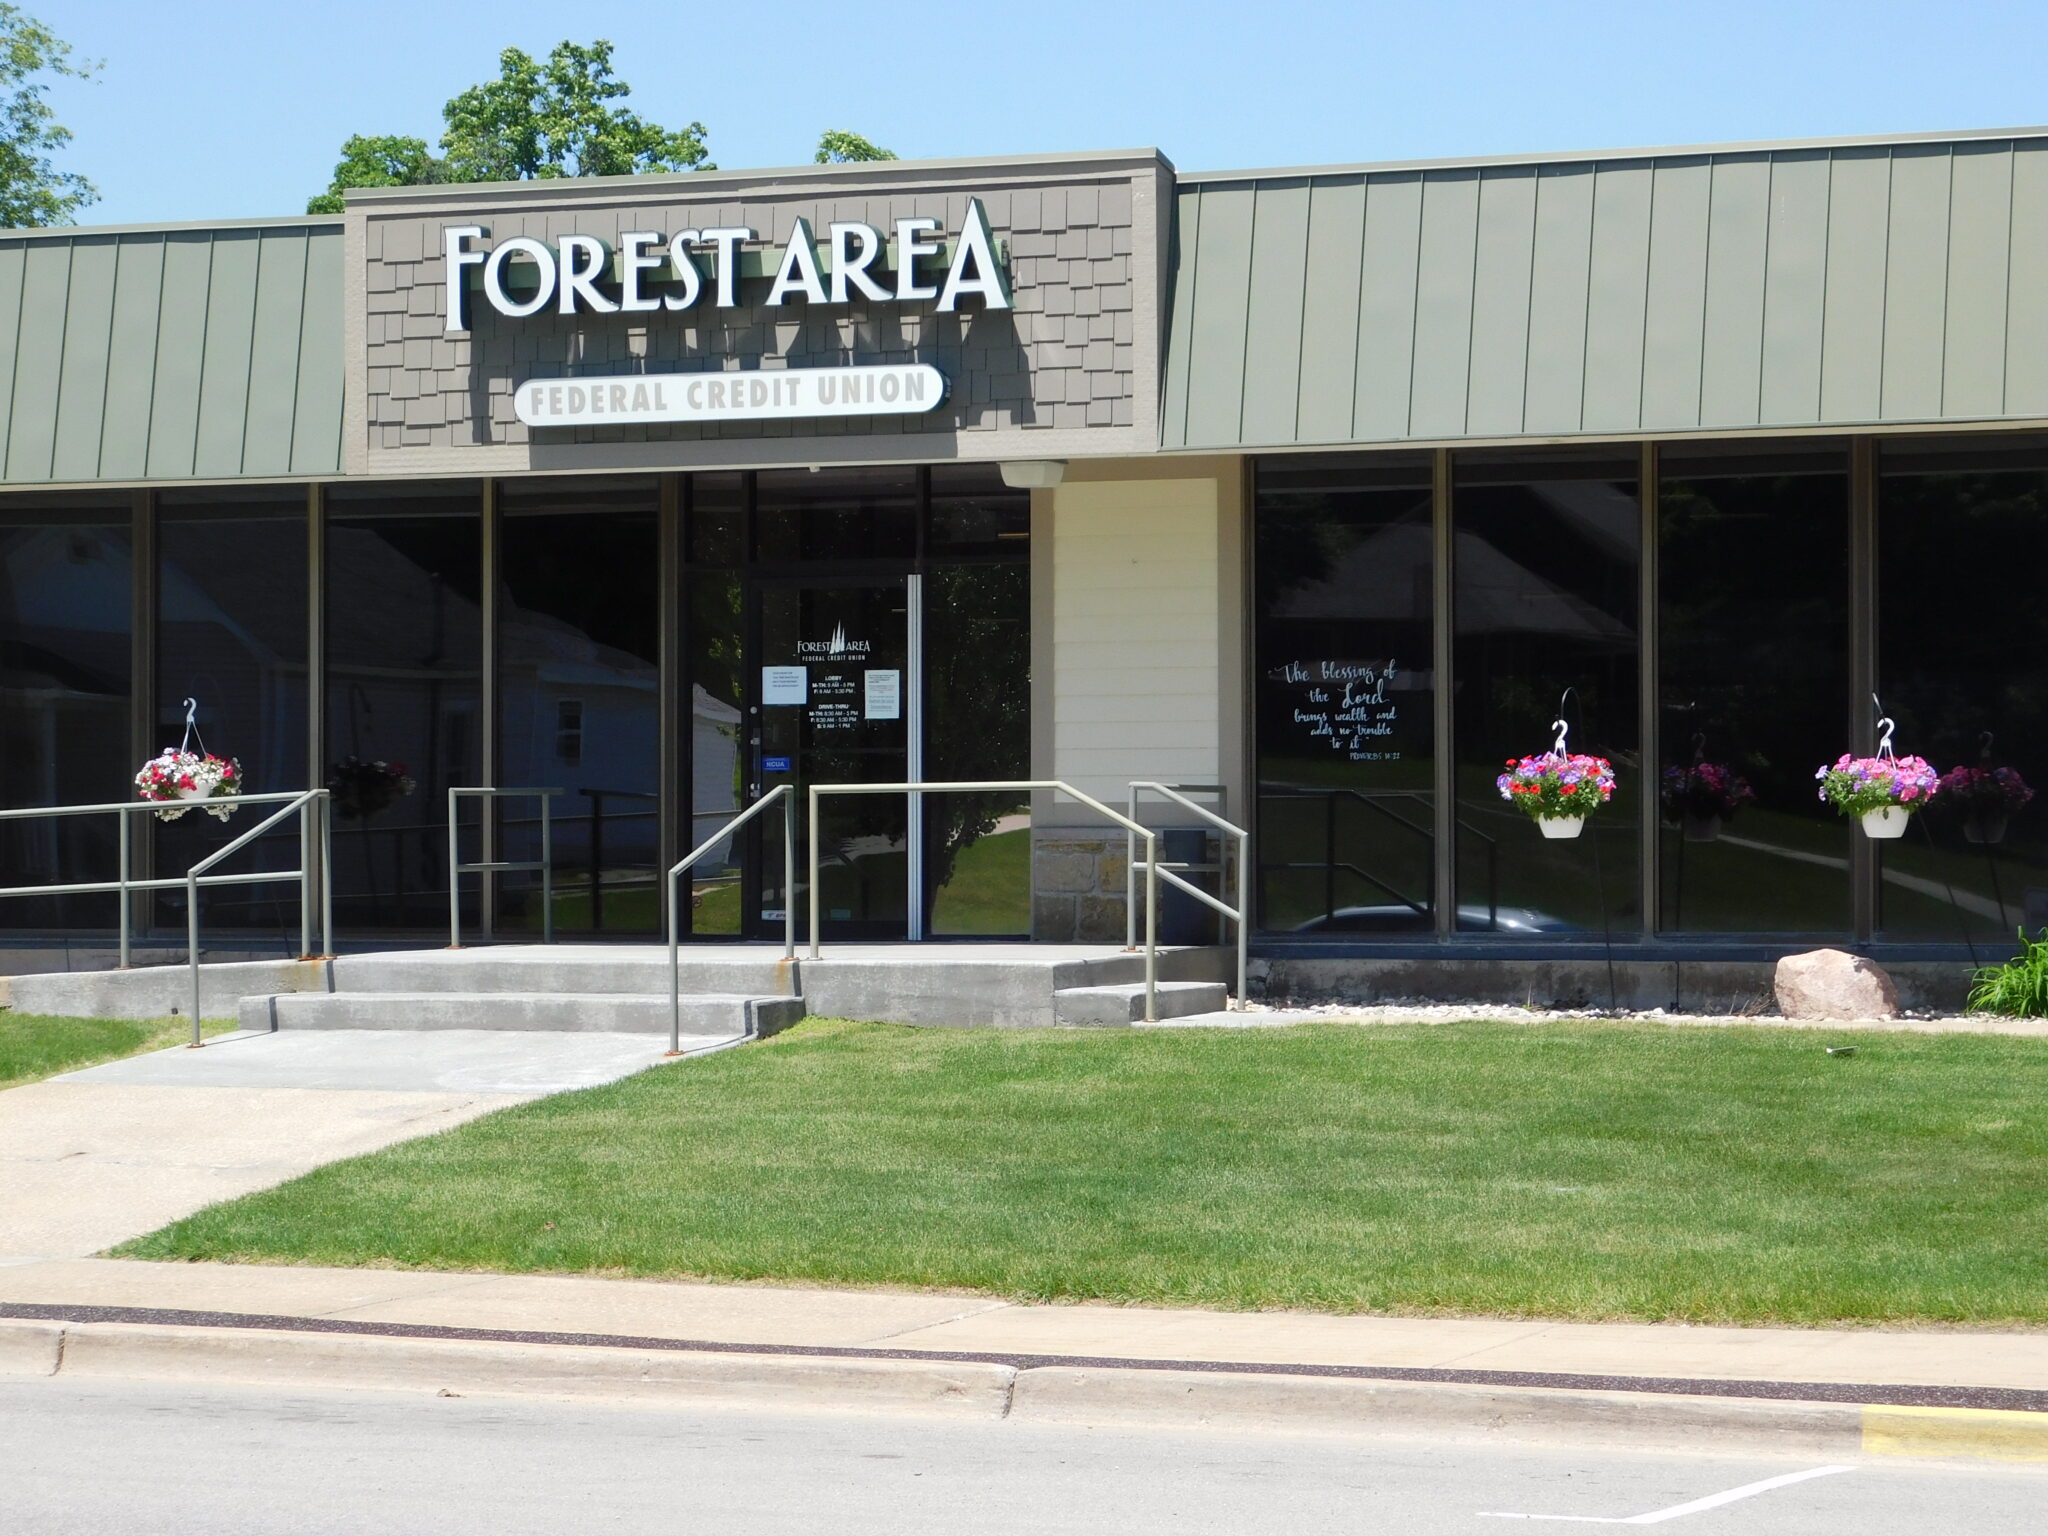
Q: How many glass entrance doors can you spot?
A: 1